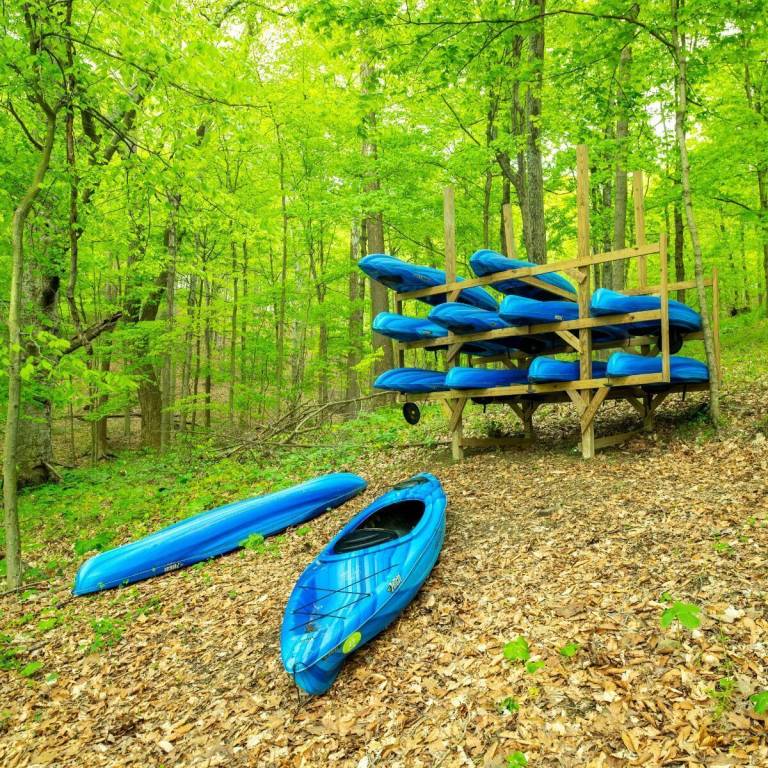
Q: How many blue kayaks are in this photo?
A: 12